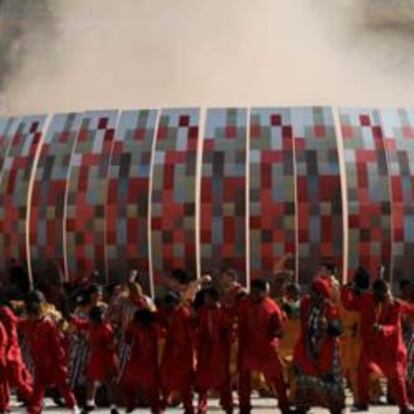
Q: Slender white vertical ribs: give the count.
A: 10